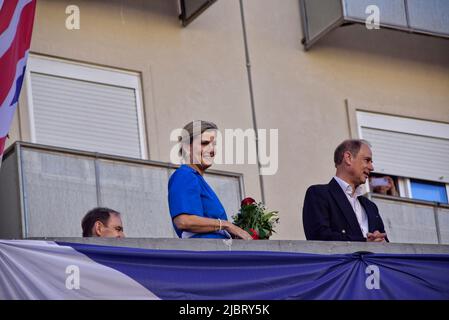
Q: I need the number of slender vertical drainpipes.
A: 1